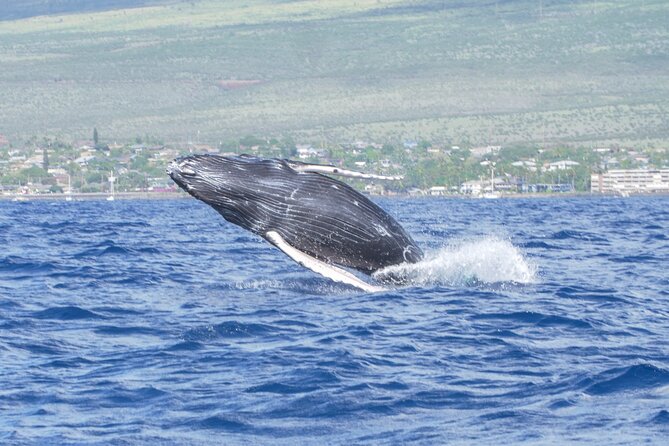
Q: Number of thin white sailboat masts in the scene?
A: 3